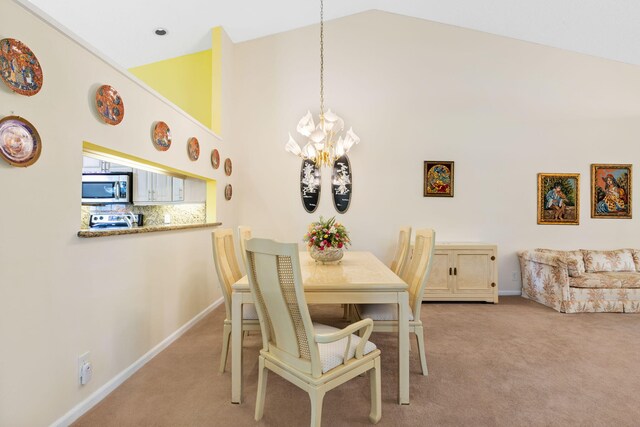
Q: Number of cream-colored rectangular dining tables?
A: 1